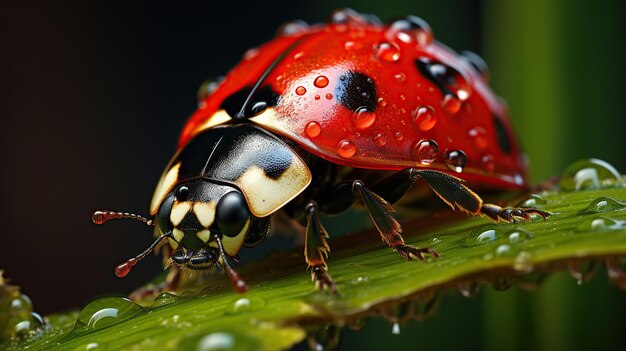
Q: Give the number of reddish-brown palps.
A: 3